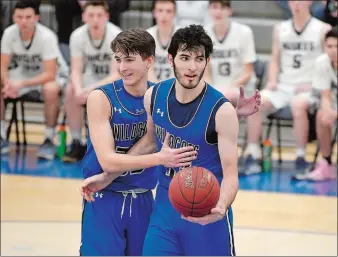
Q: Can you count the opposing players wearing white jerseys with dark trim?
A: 6